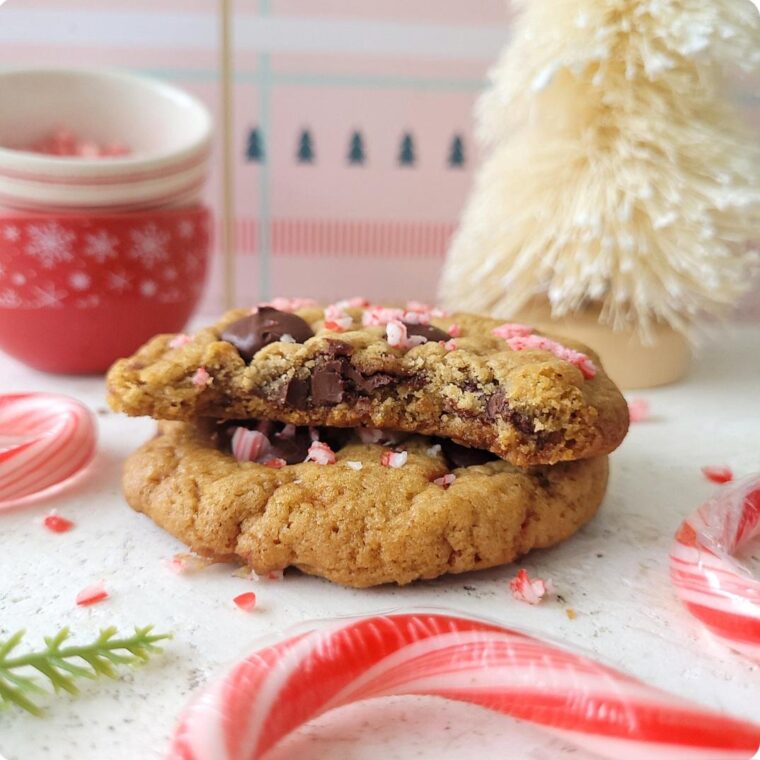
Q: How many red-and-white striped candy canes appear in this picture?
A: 3